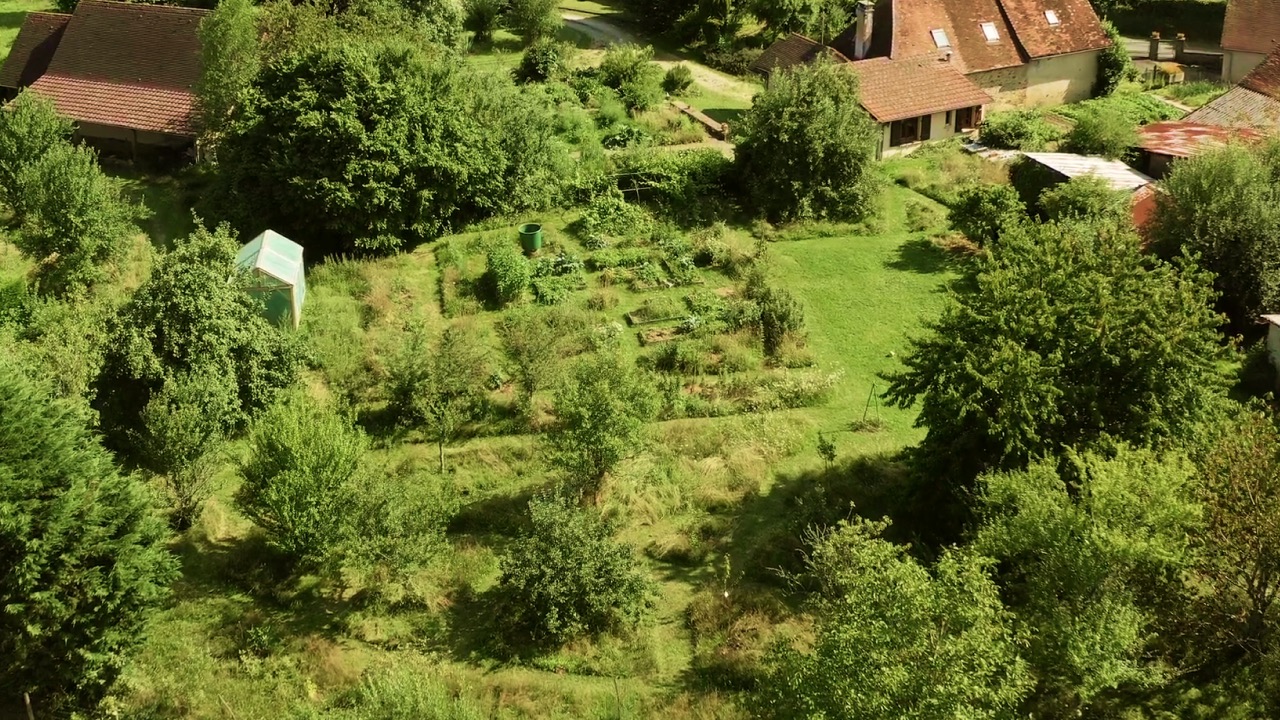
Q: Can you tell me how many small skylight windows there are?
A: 3